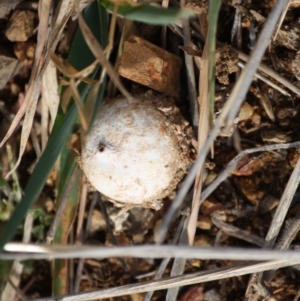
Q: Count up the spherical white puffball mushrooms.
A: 1